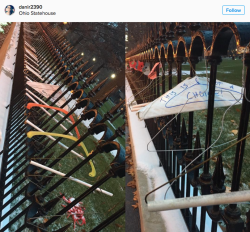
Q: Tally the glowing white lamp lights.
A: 3